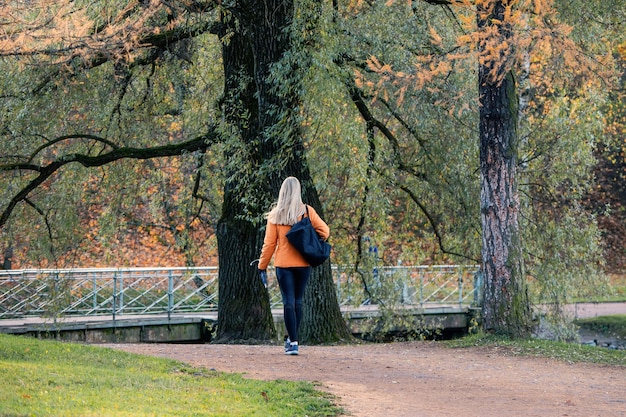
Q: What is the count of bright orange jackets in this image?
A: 1